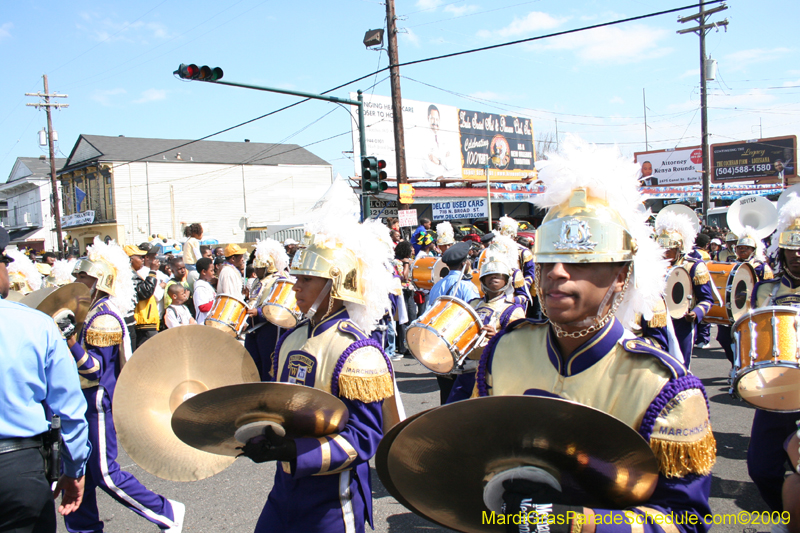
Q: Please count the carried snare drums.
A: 4